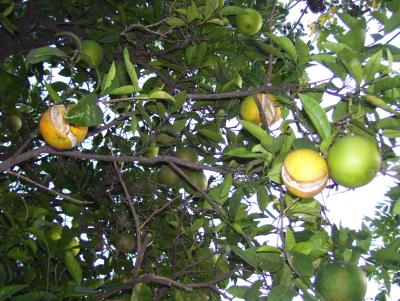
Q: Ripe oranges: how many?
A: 3